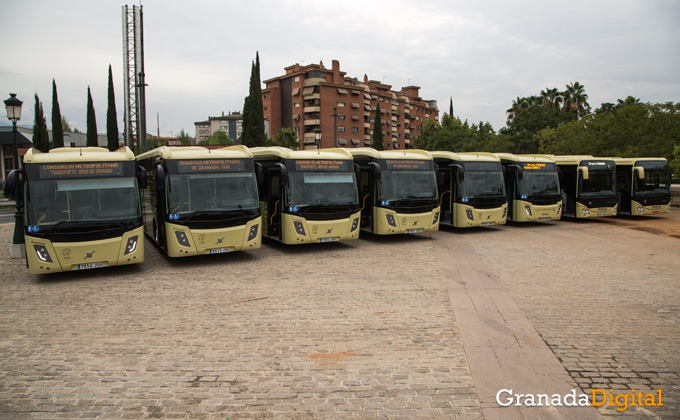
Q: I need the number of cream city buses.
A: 8